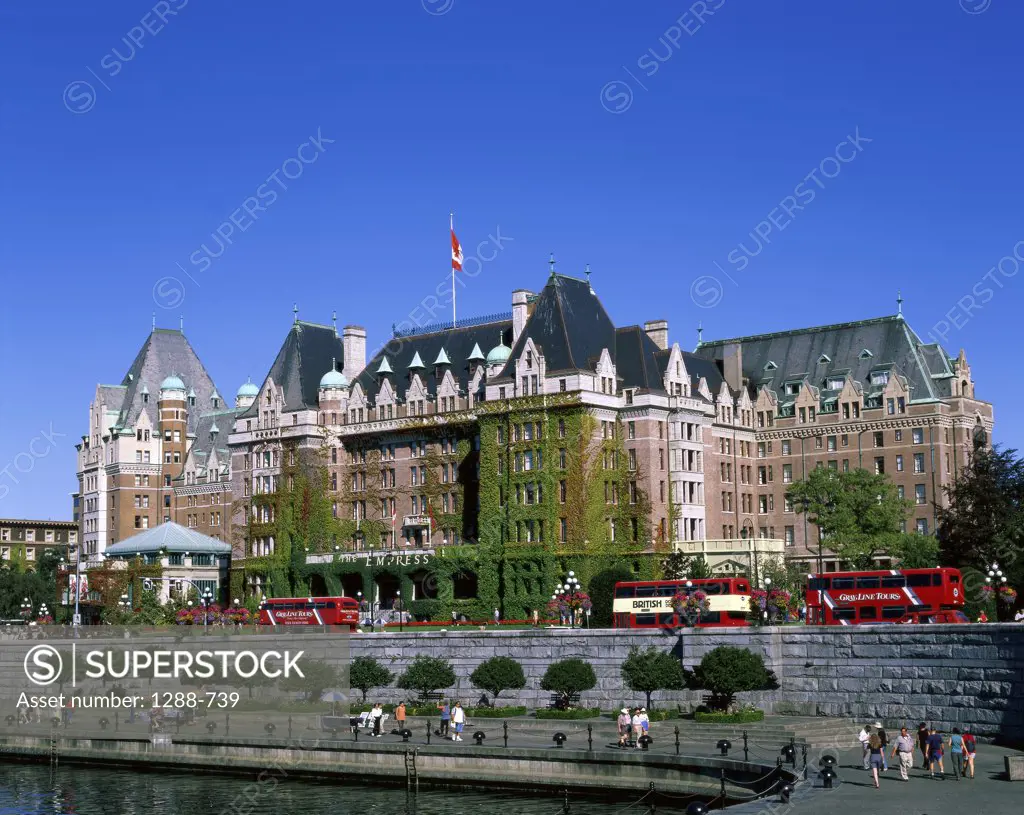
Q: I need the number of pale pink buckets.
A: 0